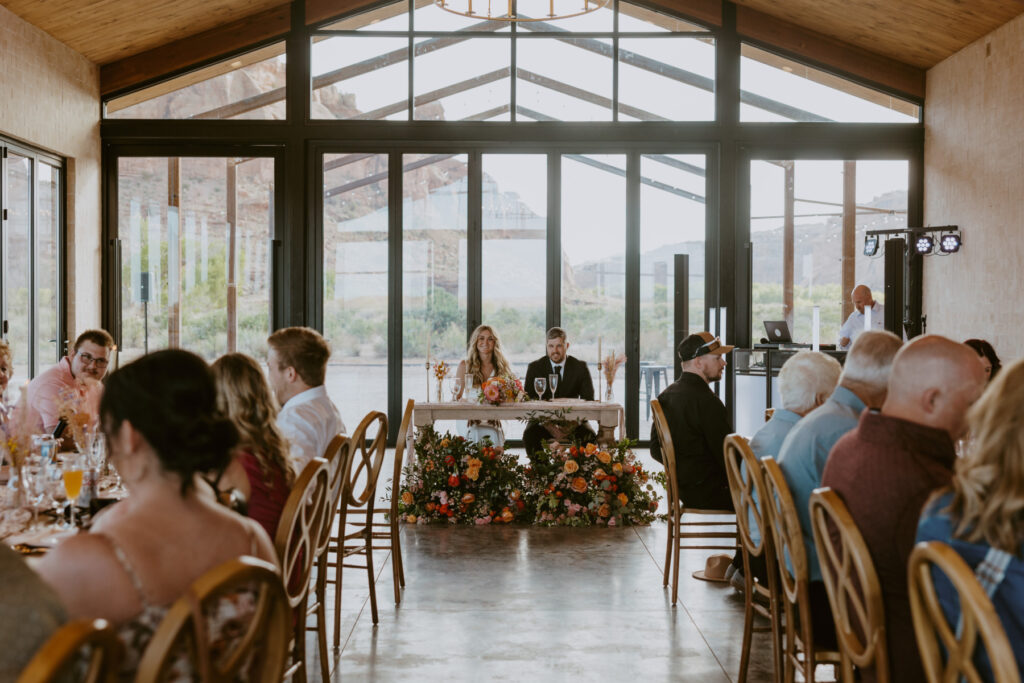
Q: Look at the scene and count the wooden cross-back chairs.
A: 11